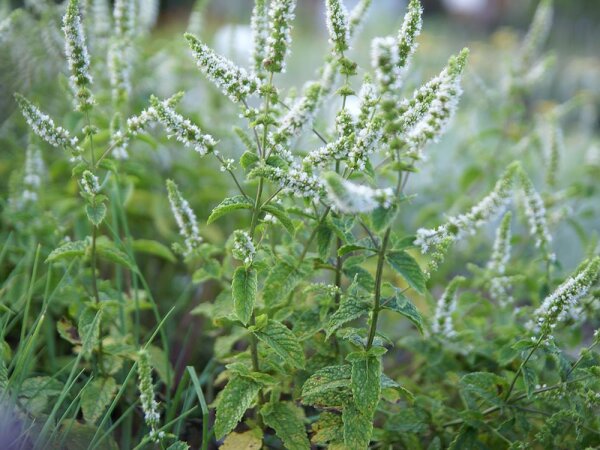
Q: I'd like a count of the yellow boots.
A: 0